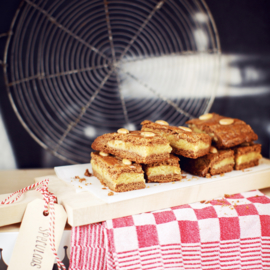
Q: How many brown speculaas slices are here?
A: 7